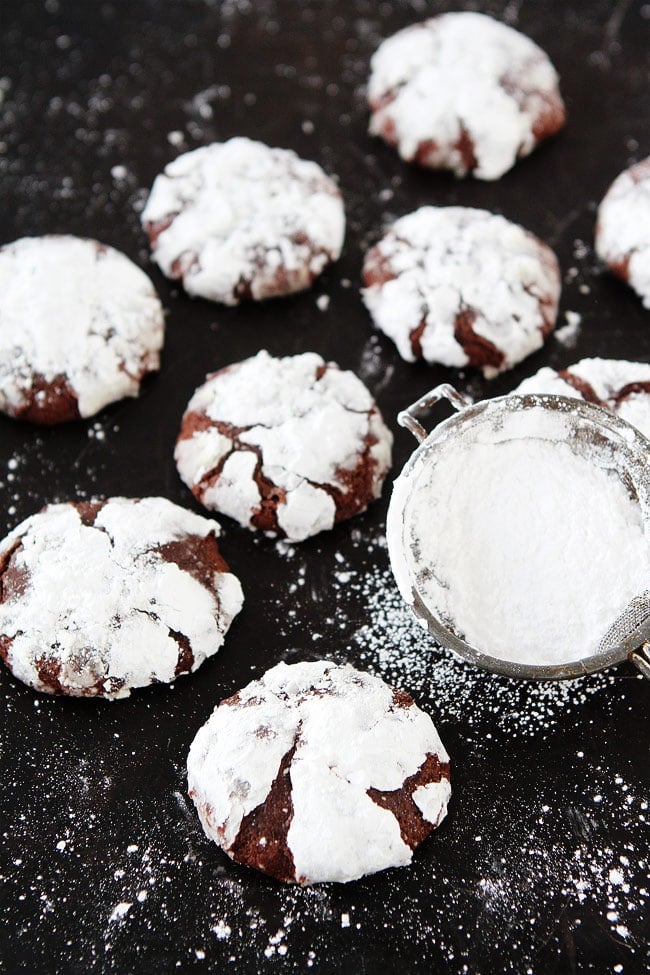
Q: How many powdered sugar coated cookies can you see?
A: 9